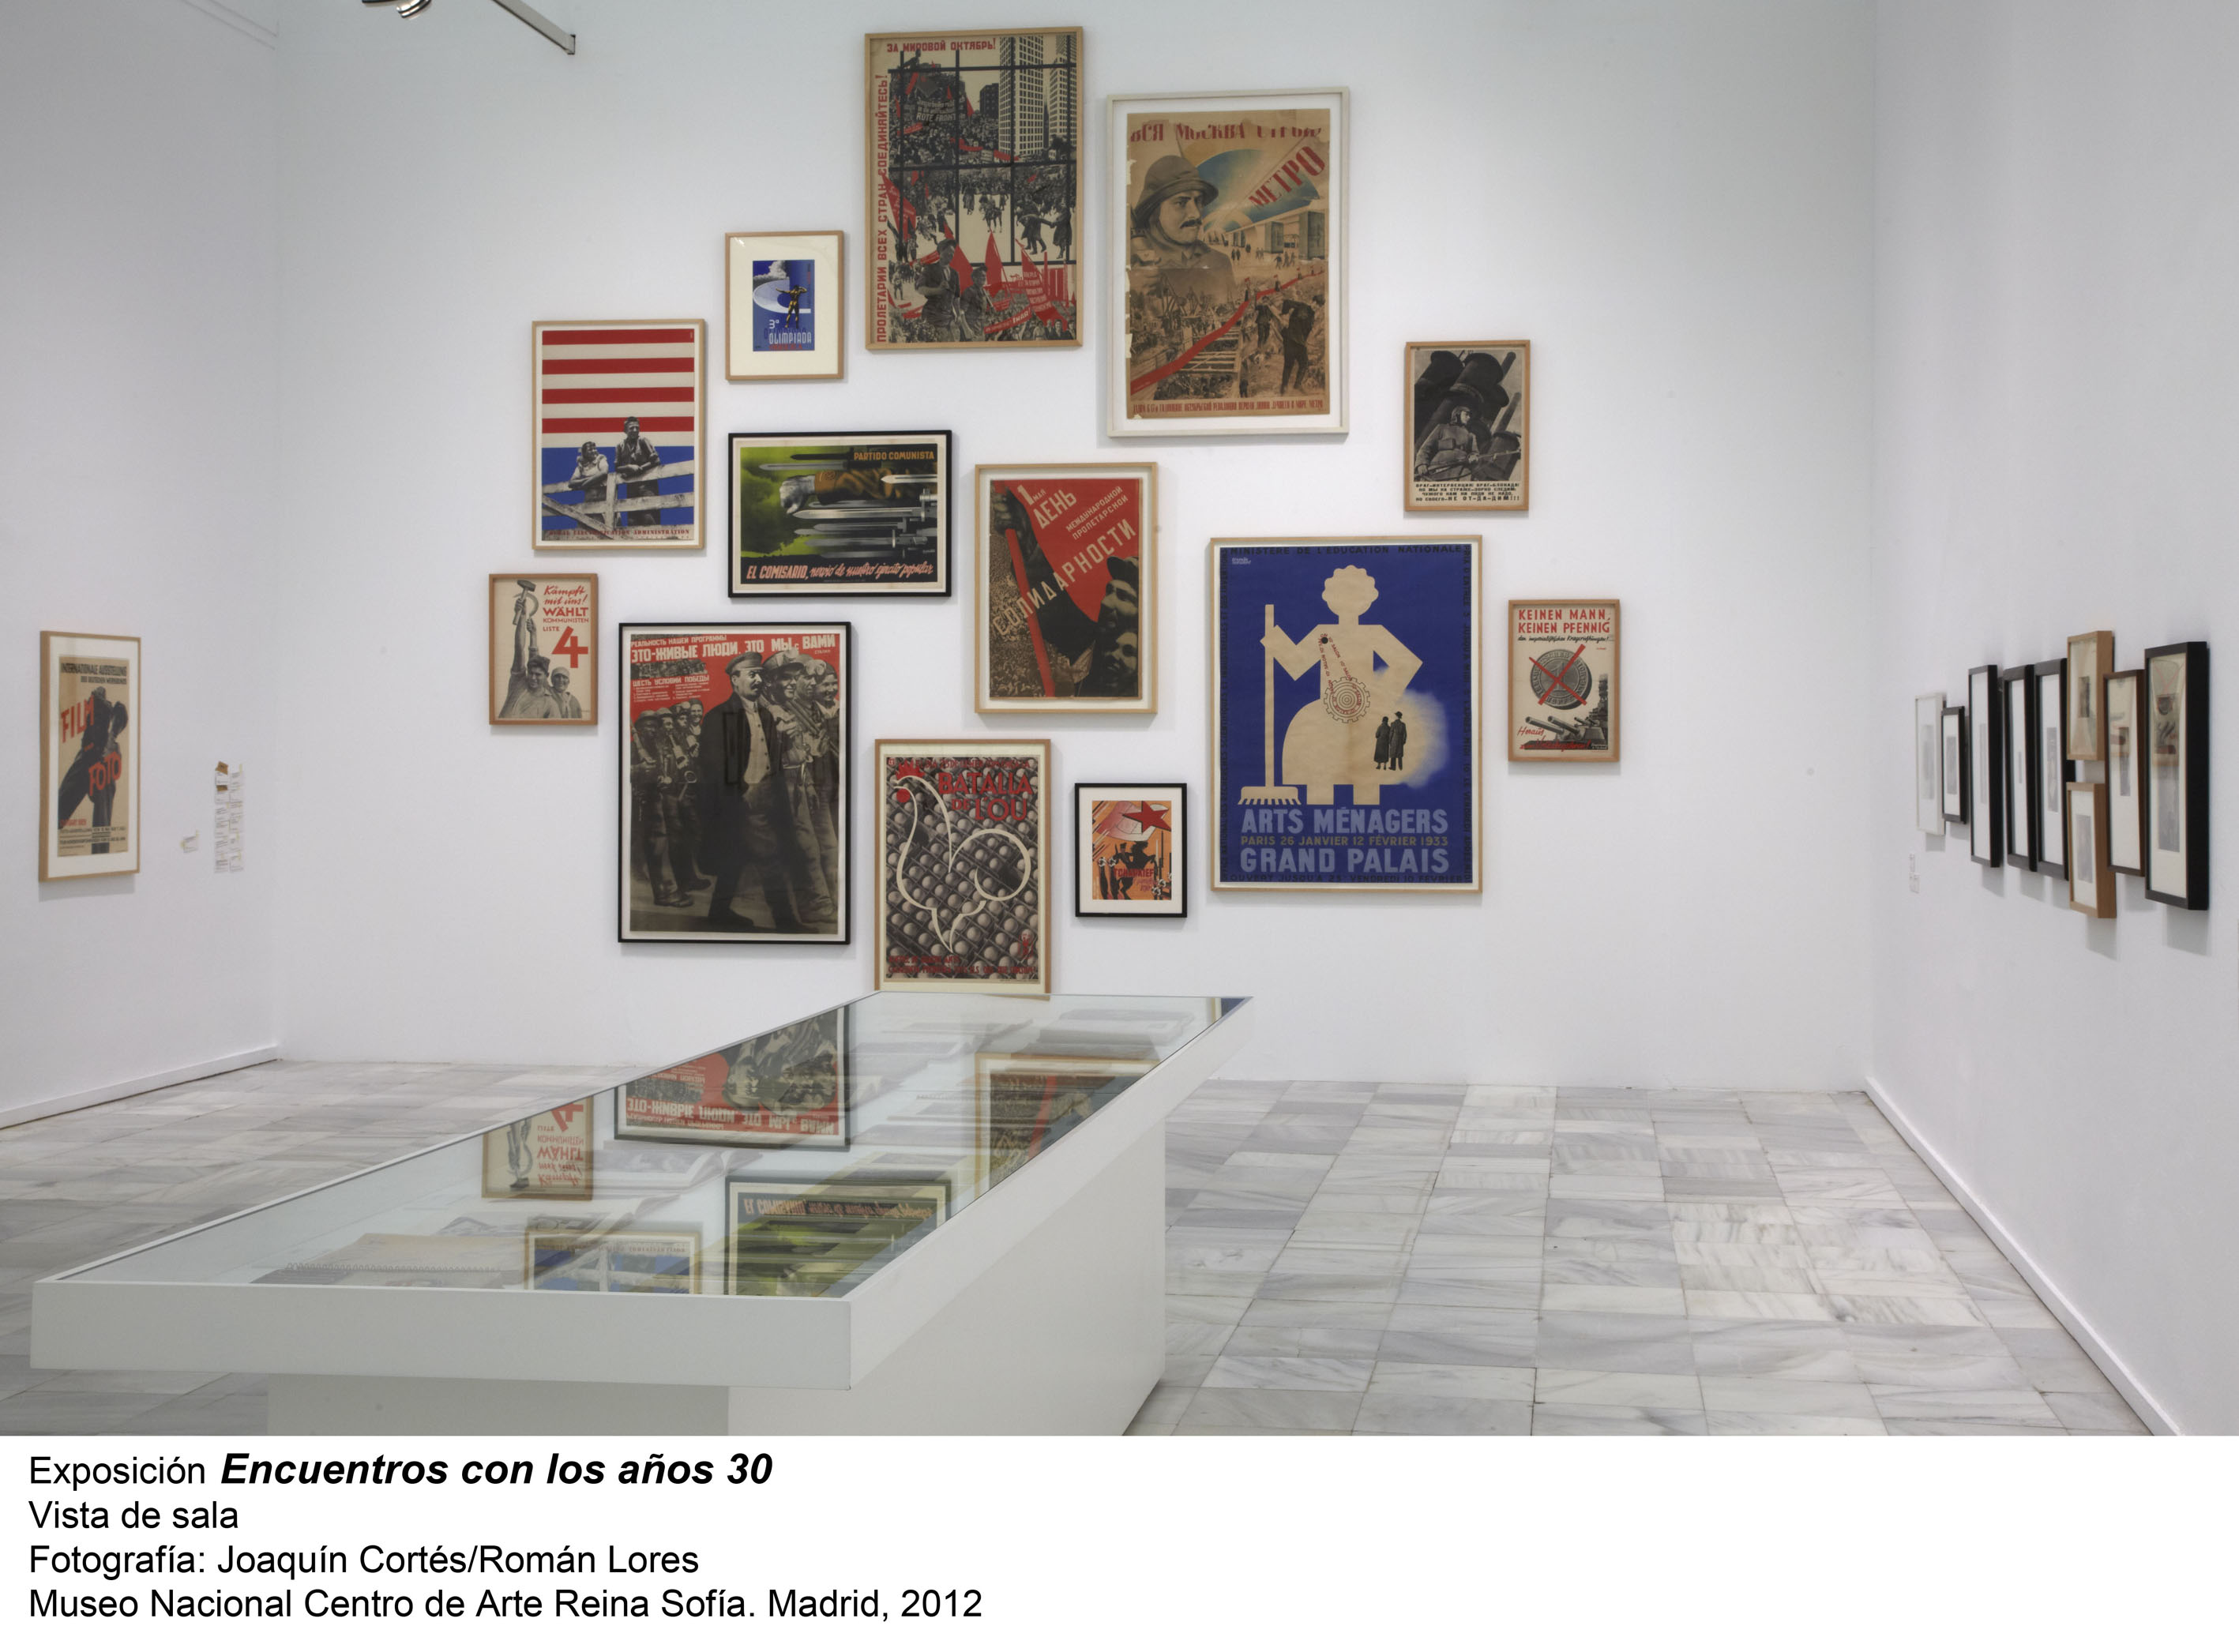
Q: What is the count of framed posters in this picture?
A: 14